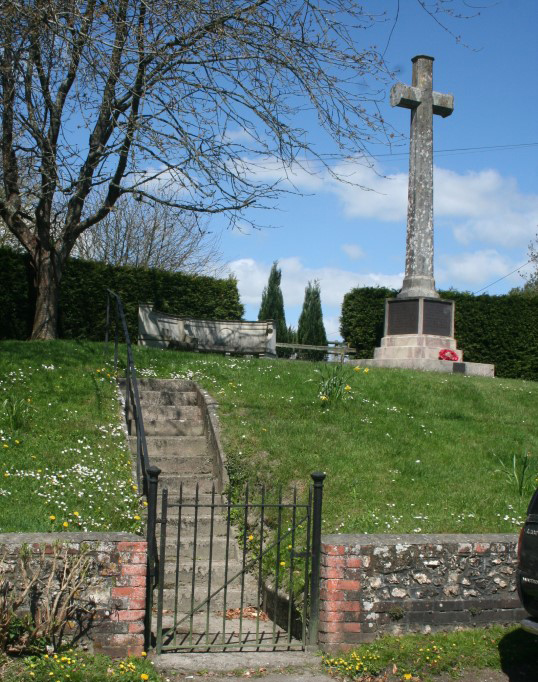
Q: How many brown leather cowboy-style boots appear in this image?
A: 0